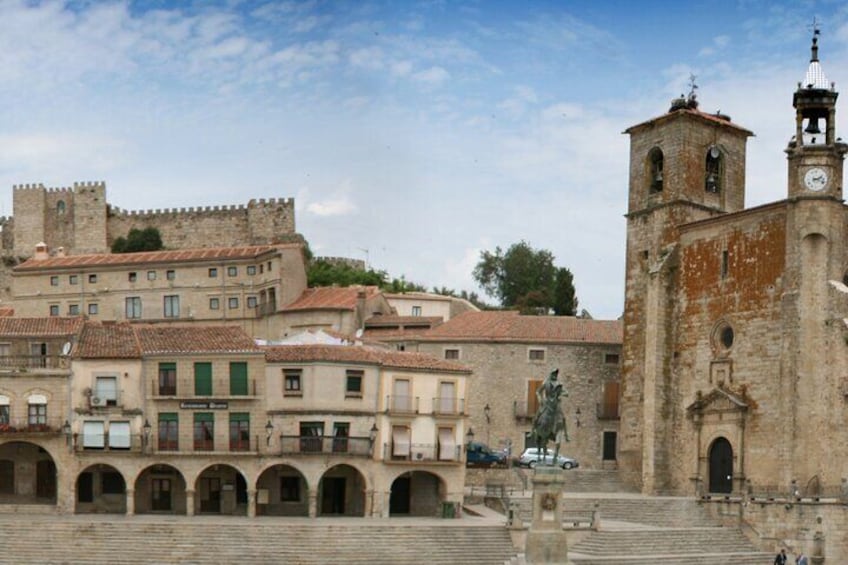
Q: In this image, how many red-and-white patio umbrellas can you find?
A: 0